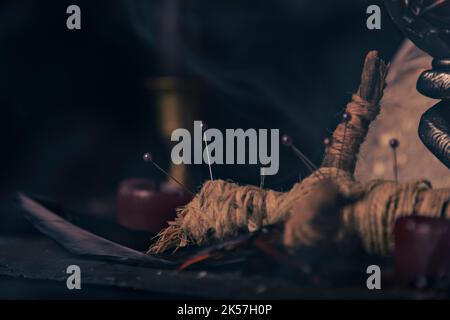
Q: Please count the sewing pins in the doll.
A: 7